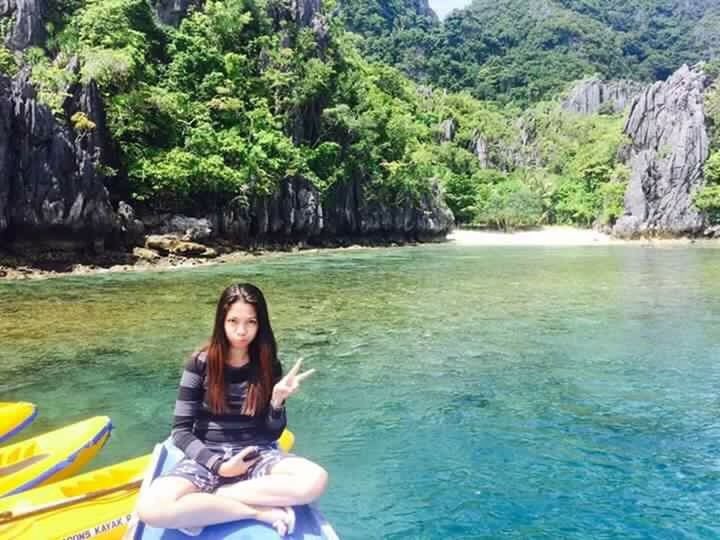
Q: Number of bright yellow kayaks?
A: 3